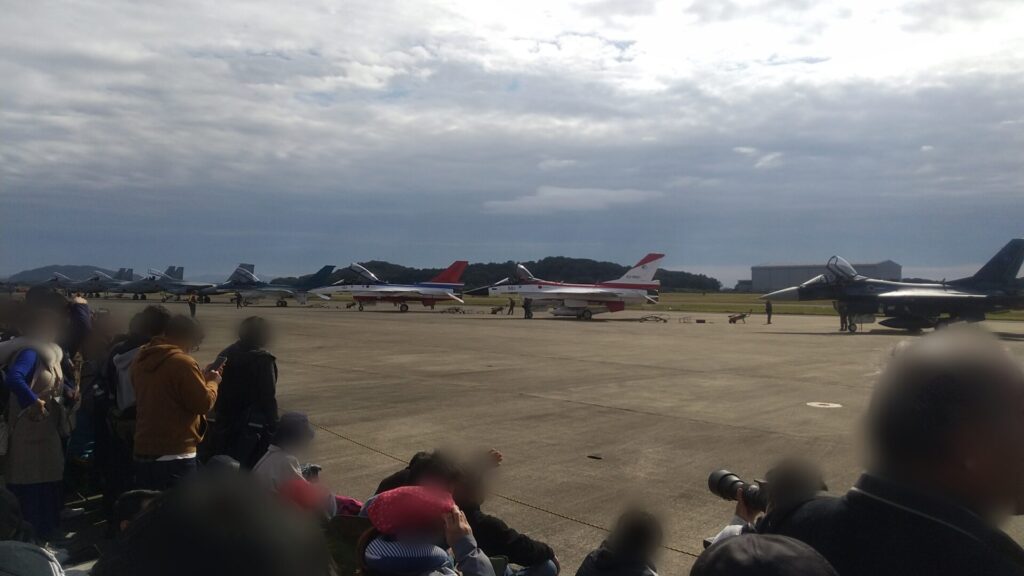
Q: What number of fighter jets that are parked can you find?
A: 7